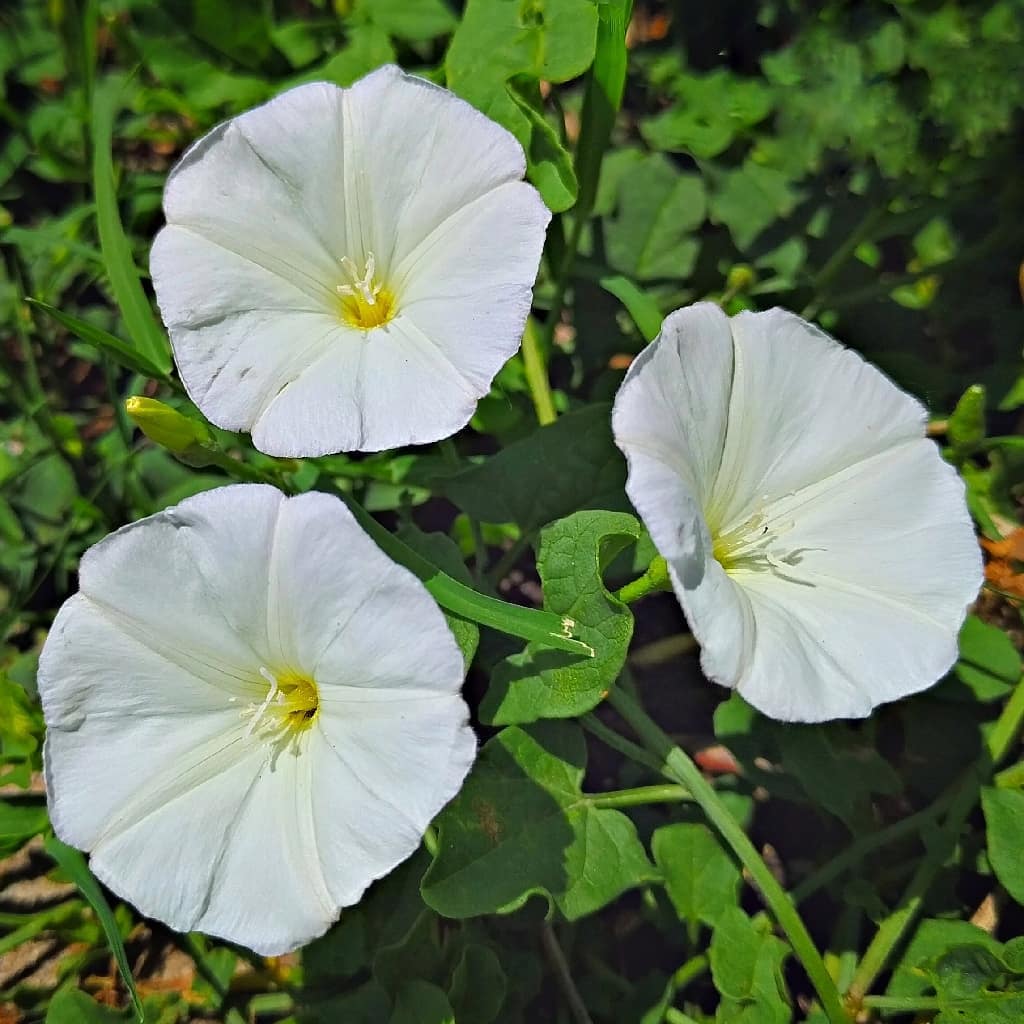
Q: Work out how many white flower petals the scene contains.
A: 15